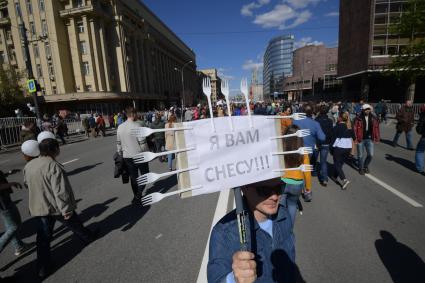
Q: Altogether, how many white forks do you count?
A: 11